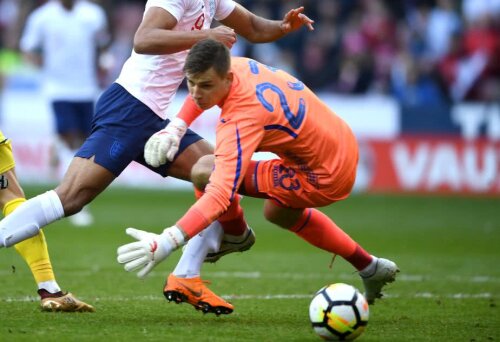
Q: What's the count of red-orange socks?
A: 2